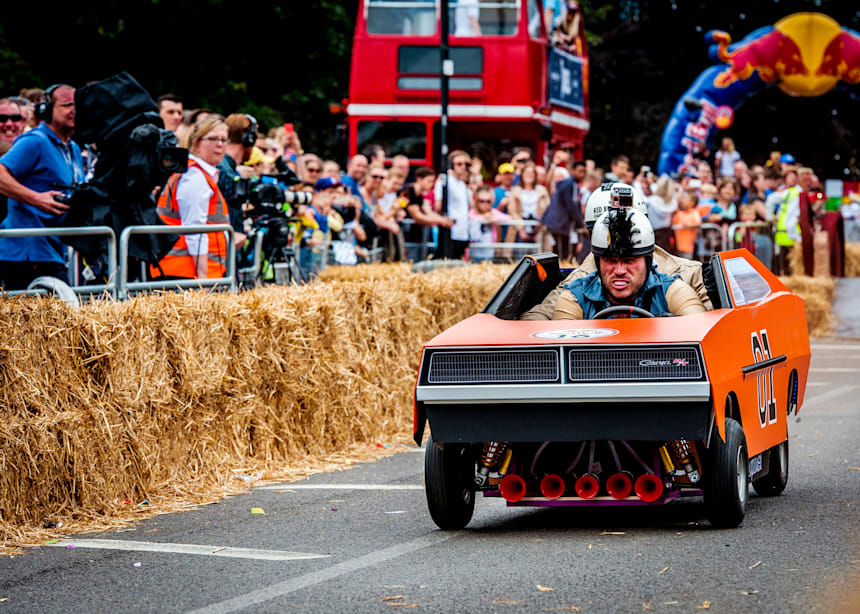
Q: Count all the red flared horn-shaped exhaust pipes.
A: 5